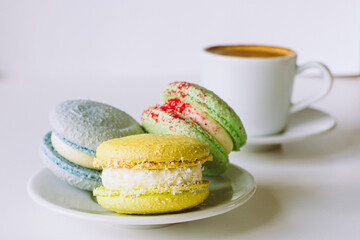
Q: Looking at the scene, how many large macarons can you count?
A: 3